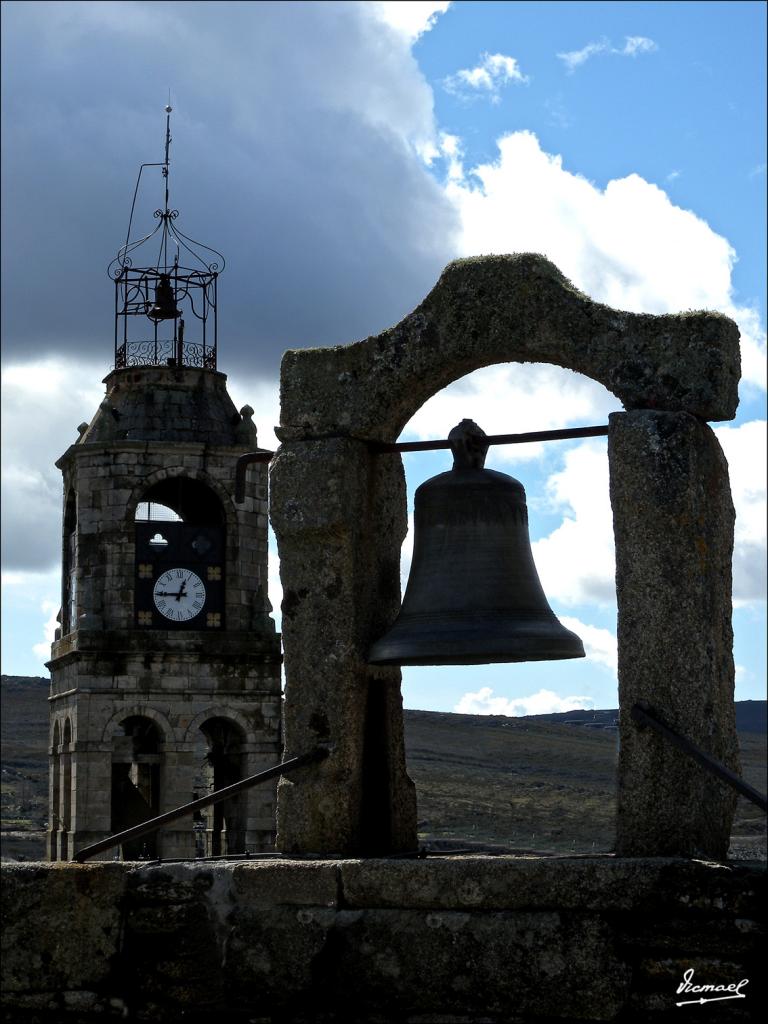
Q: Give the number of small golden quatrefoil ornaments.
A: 4